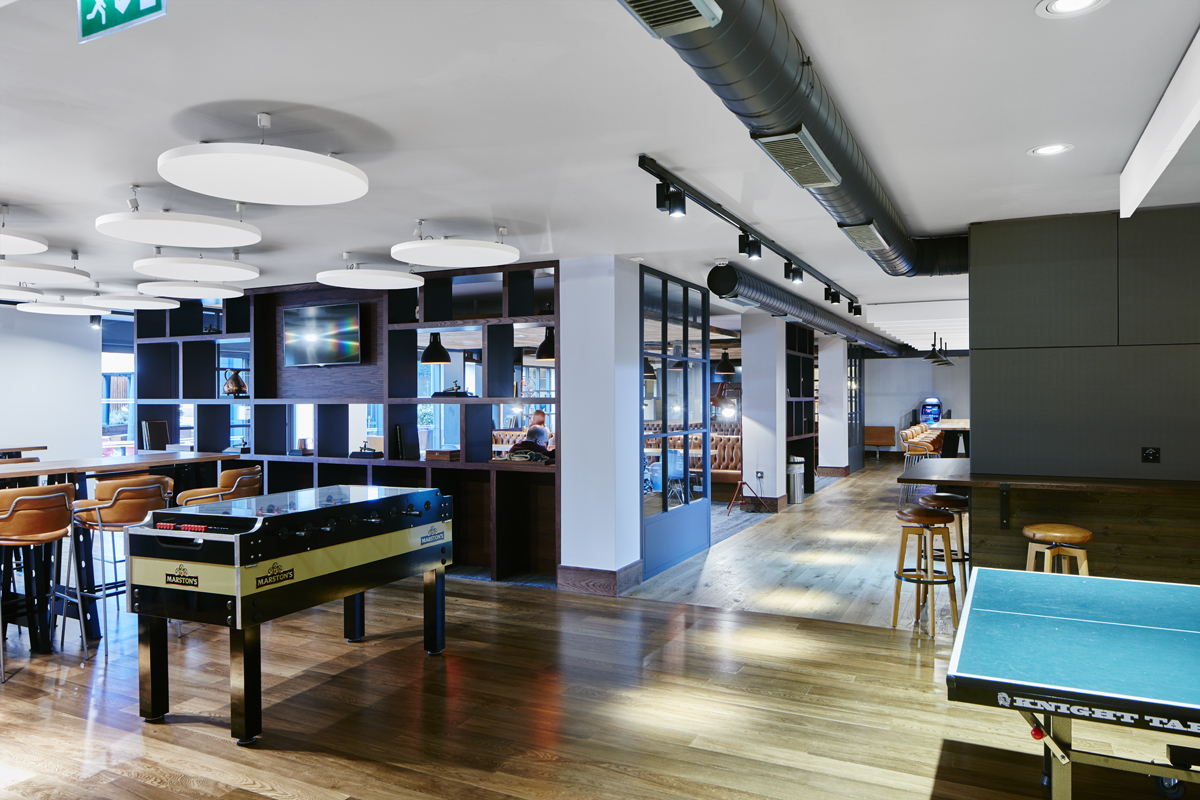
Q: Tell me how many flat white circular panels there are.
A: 11